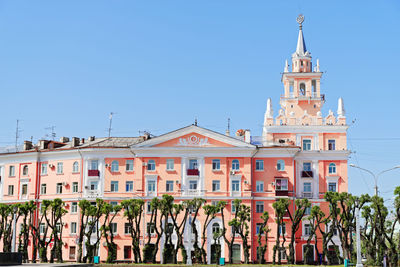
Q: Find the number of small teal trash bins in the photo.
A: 3